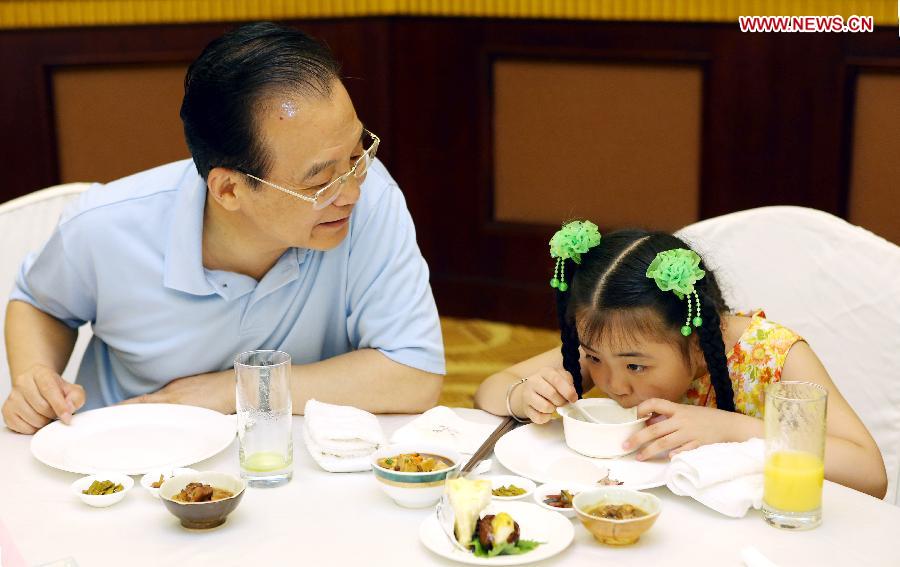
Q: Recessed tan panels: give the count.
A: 3